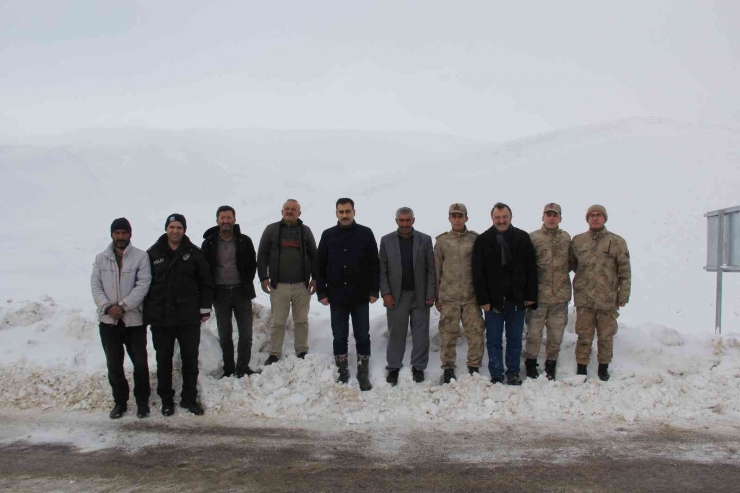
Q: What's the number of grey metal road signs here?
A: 1